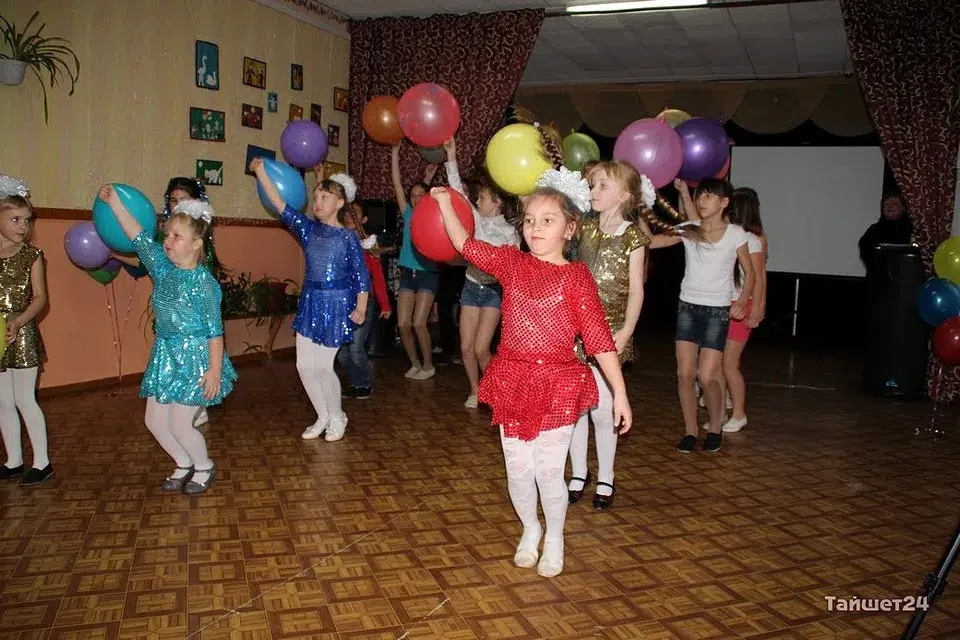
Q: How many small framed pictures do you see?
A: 13